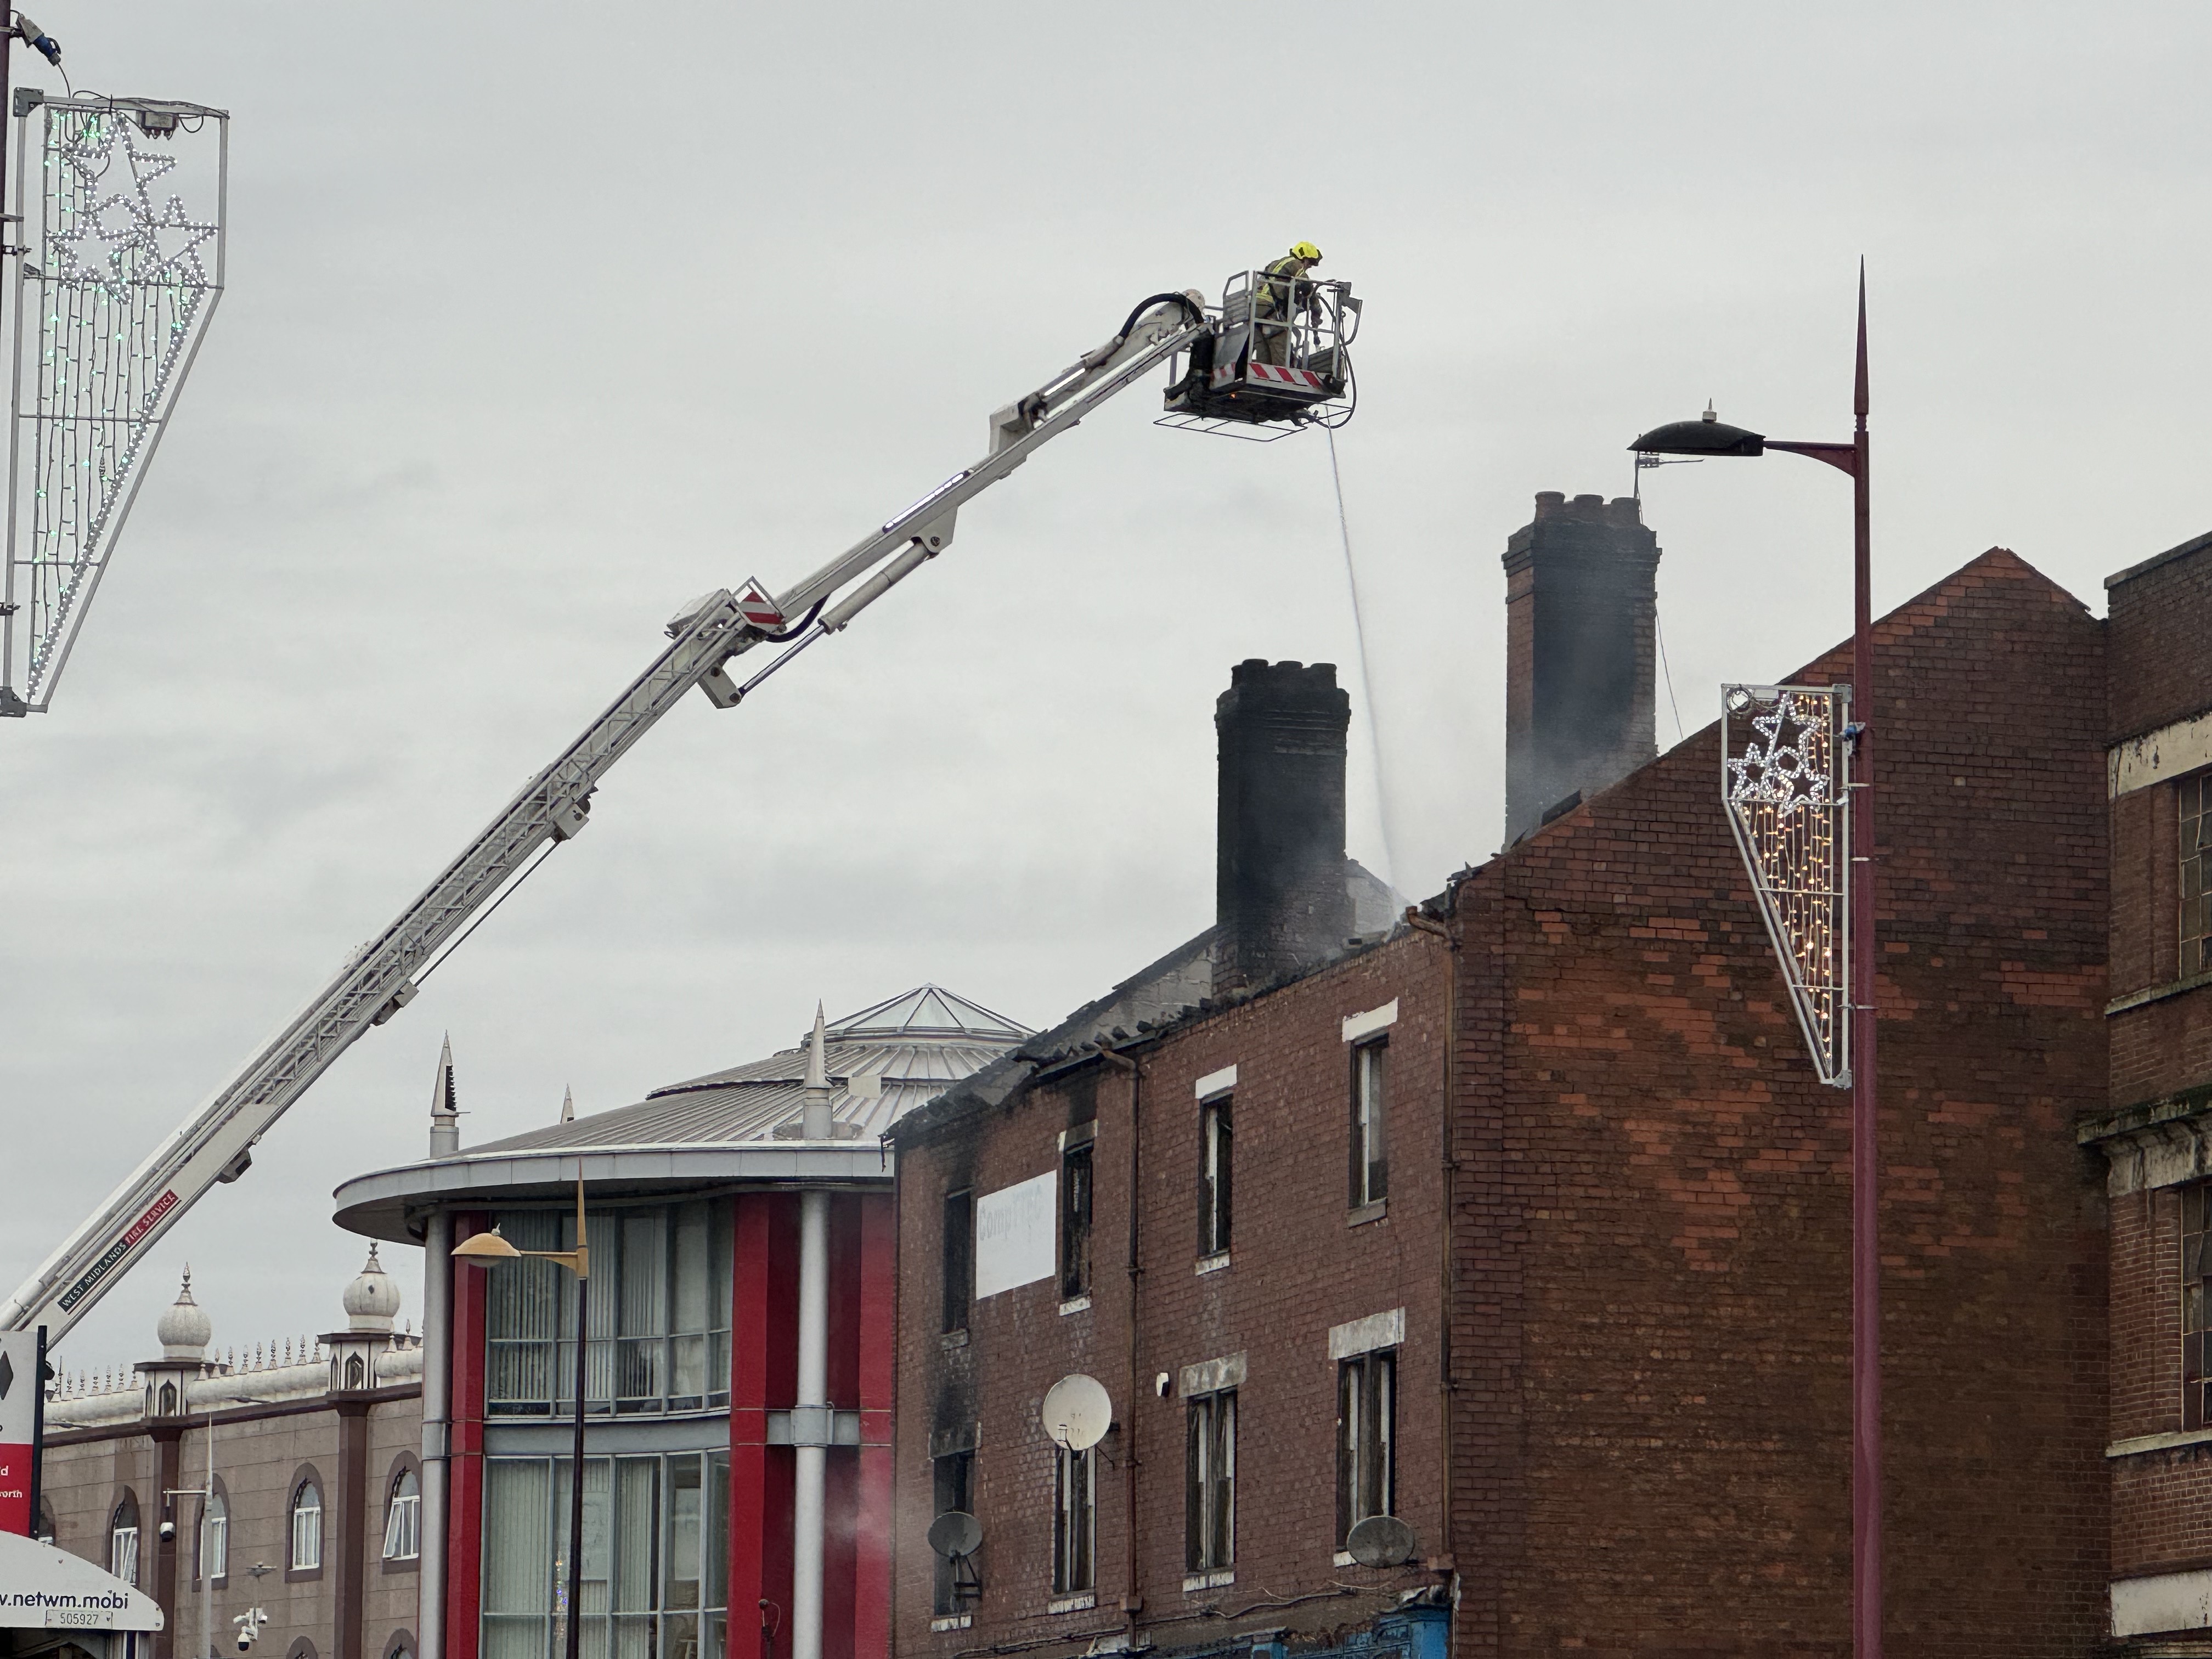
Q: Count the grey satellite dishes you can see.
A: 2